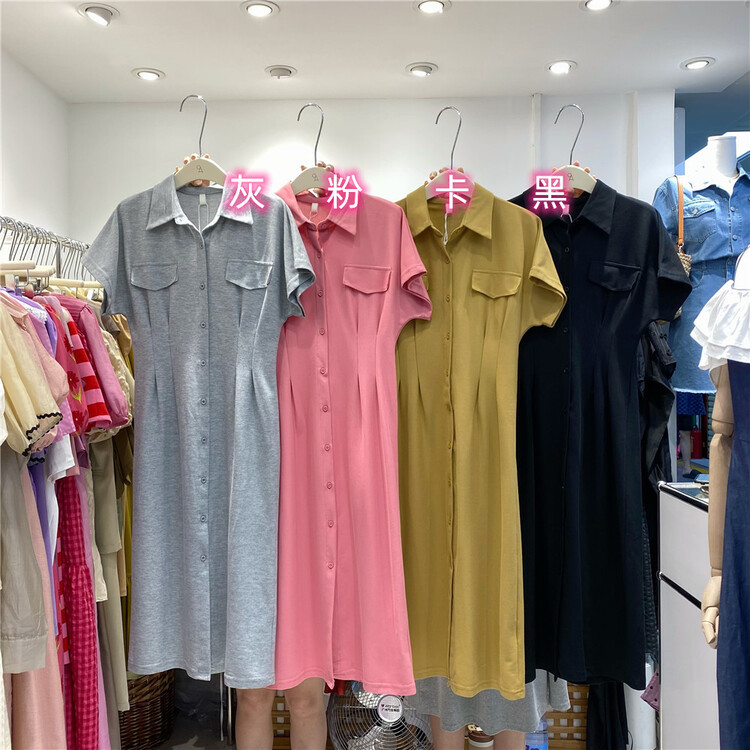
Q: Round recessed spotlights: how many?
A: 9